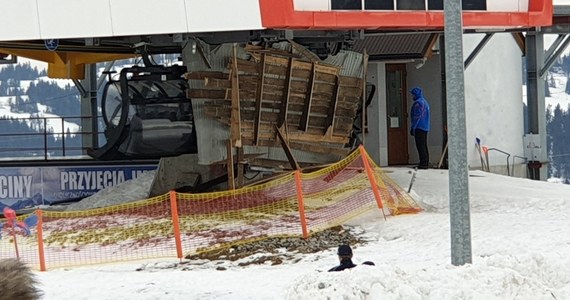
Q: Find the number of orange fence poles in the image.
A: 4